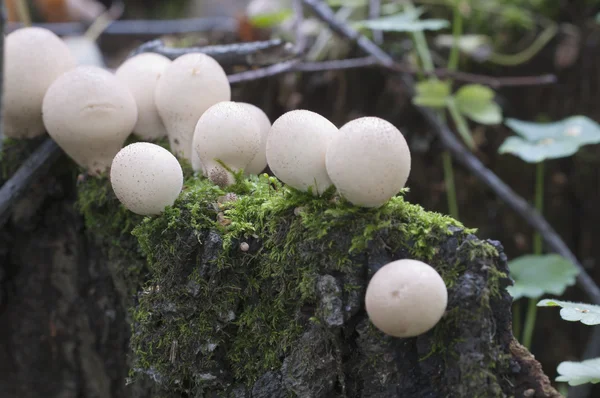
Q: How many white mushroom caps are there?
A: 10